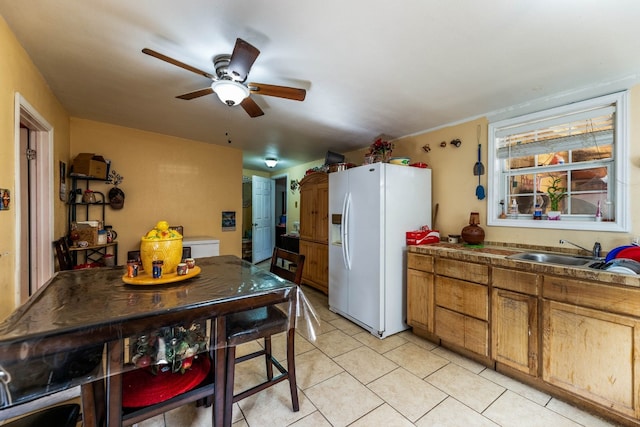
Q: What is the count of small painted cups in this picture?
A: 4